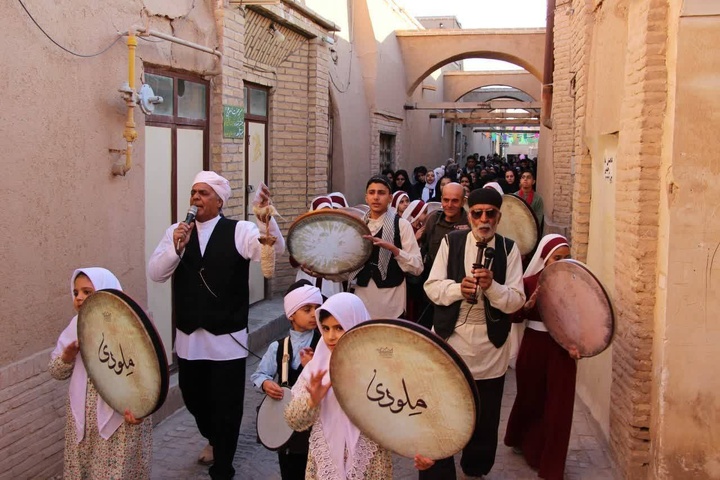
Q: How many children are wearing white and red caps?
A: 6